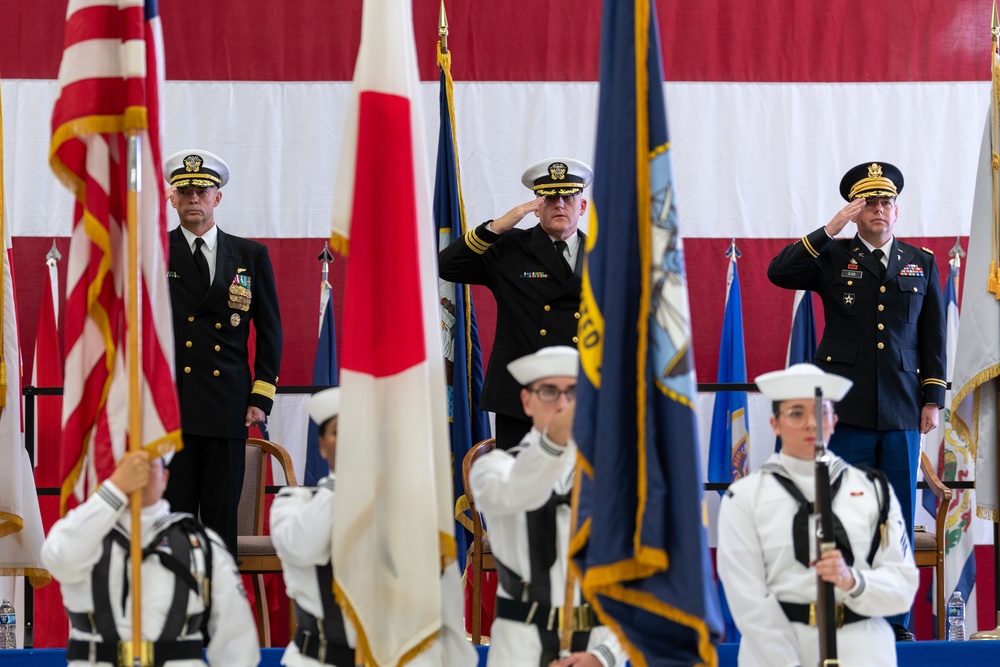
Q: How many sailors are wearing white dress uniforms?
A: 4